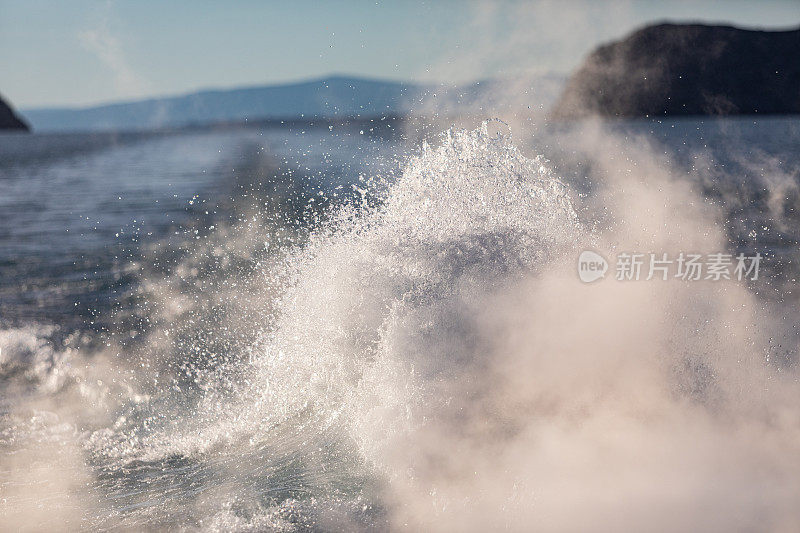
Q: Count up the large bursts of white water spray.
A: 1